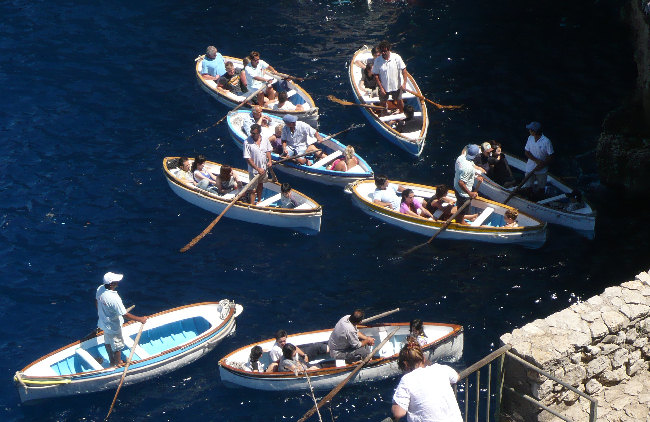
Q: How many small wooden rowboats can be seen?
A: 8